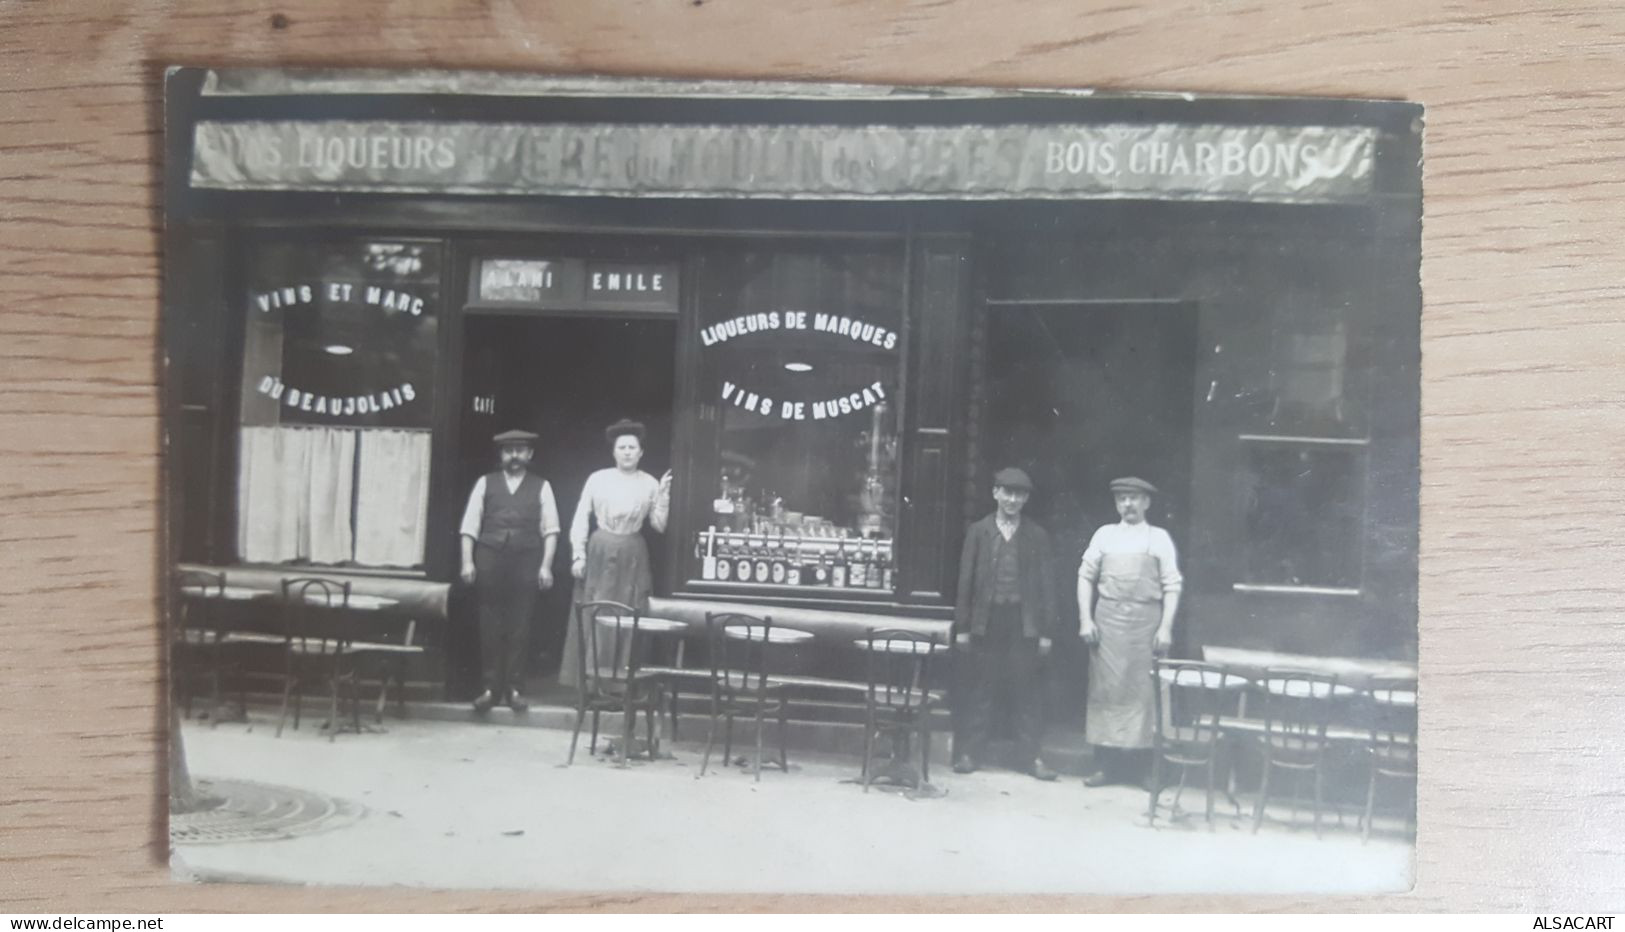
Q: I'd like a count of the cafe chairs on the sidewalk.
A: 8